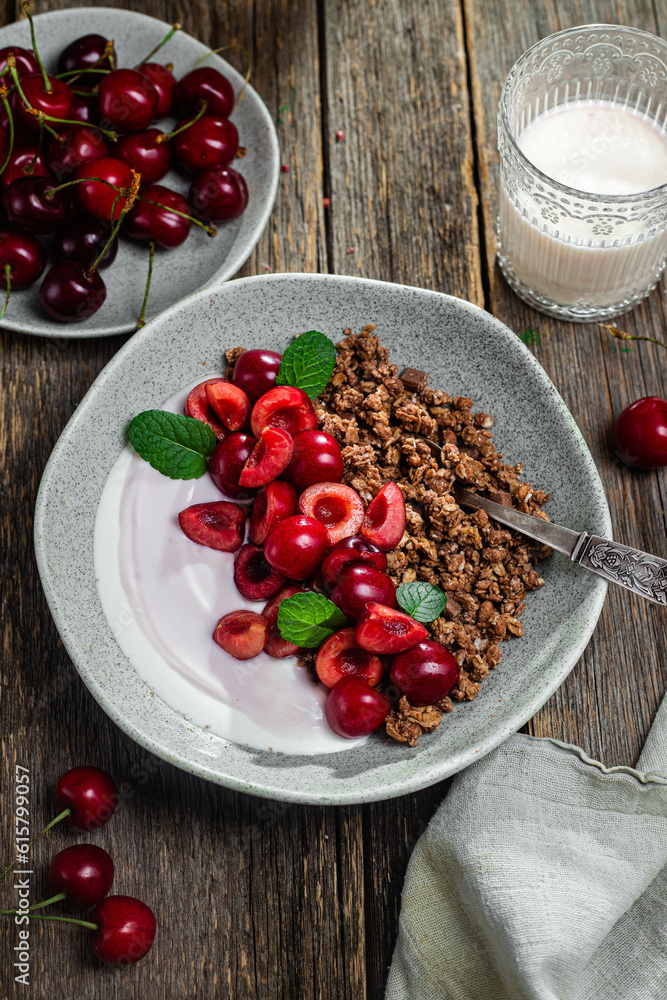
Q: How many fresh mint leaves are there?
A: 4